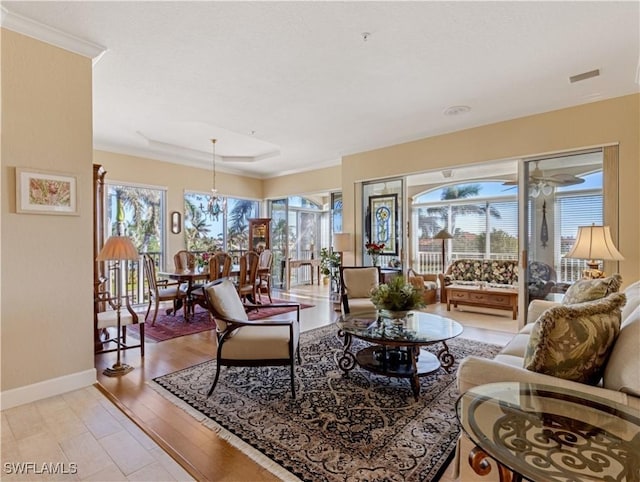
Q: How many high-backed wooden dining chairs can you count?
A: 5